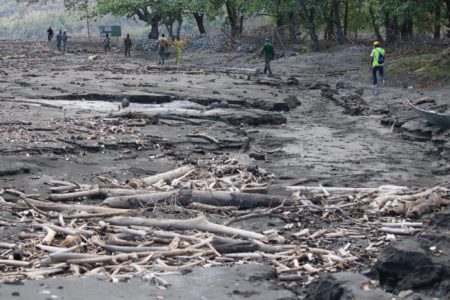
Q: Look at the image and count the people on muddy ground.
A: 8